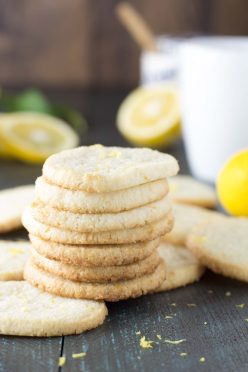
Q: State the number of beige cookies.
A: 14